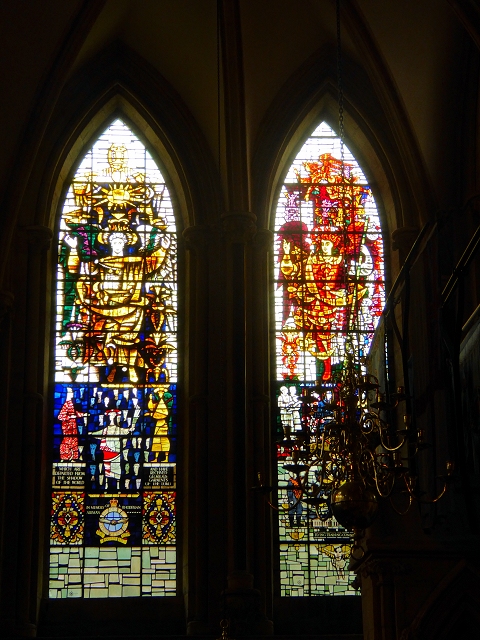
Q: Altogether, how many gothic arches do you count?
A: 2